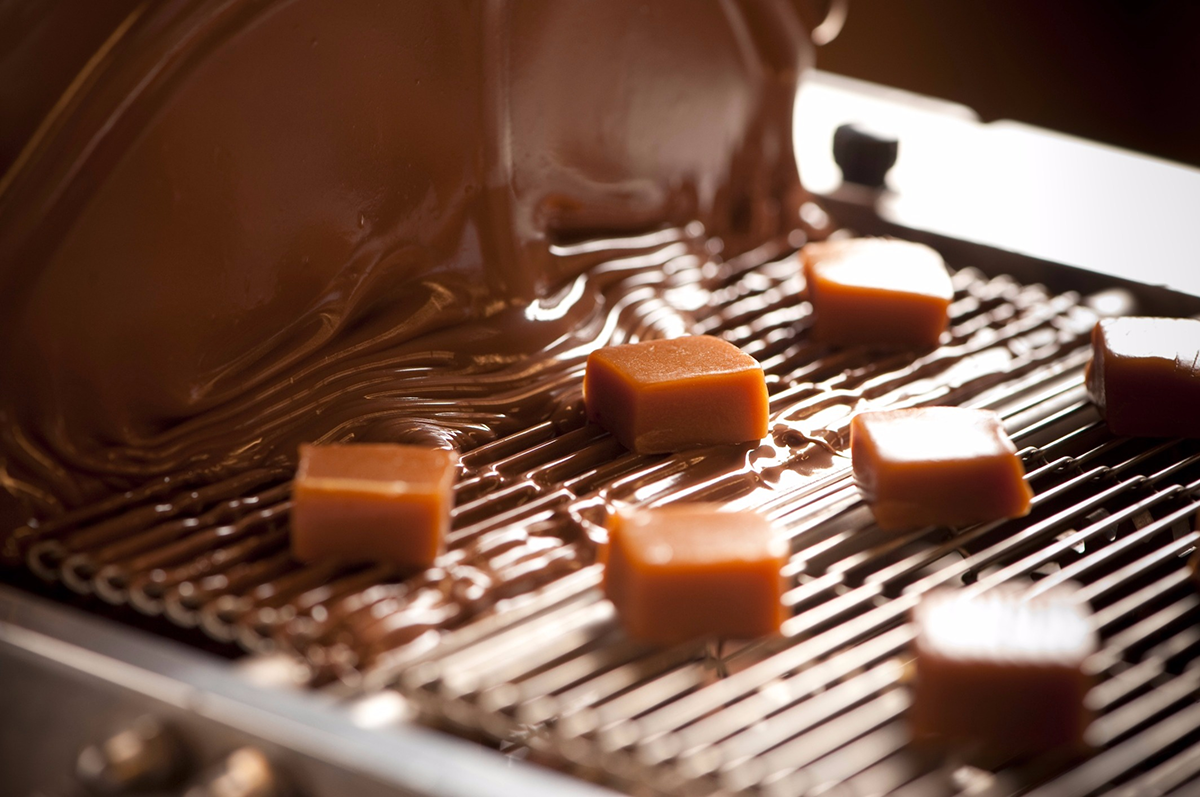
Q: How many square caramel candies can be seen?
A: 7